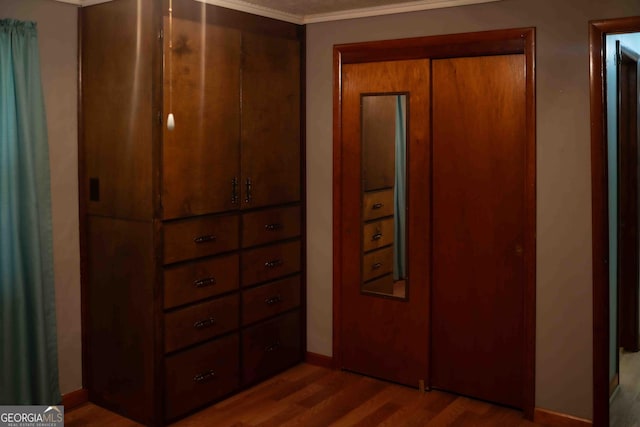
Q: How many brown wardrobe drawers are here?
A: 8